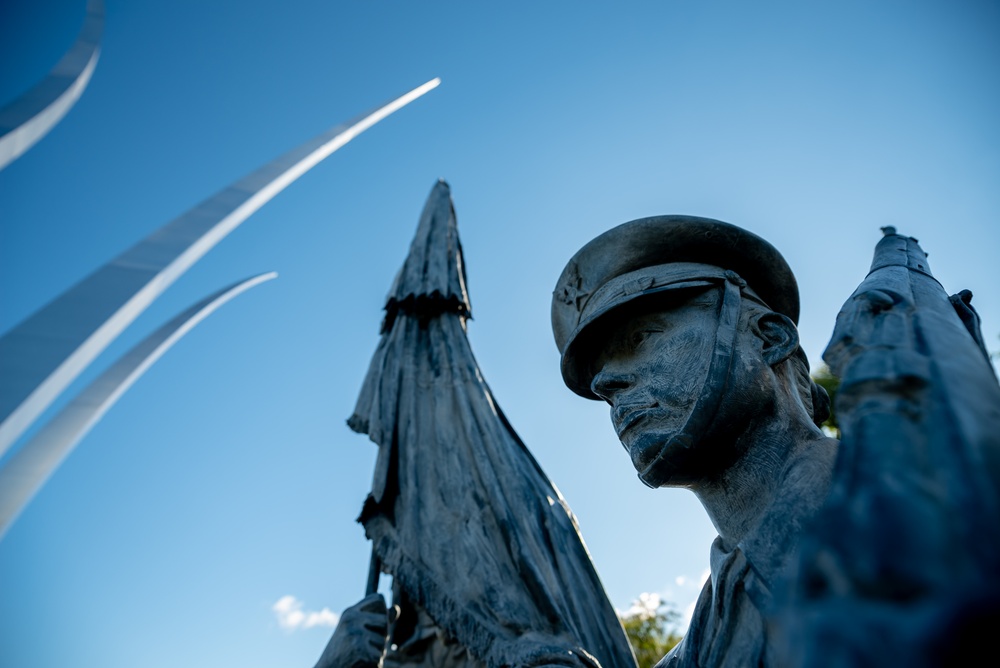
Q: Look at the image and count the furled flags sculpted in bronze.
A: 1